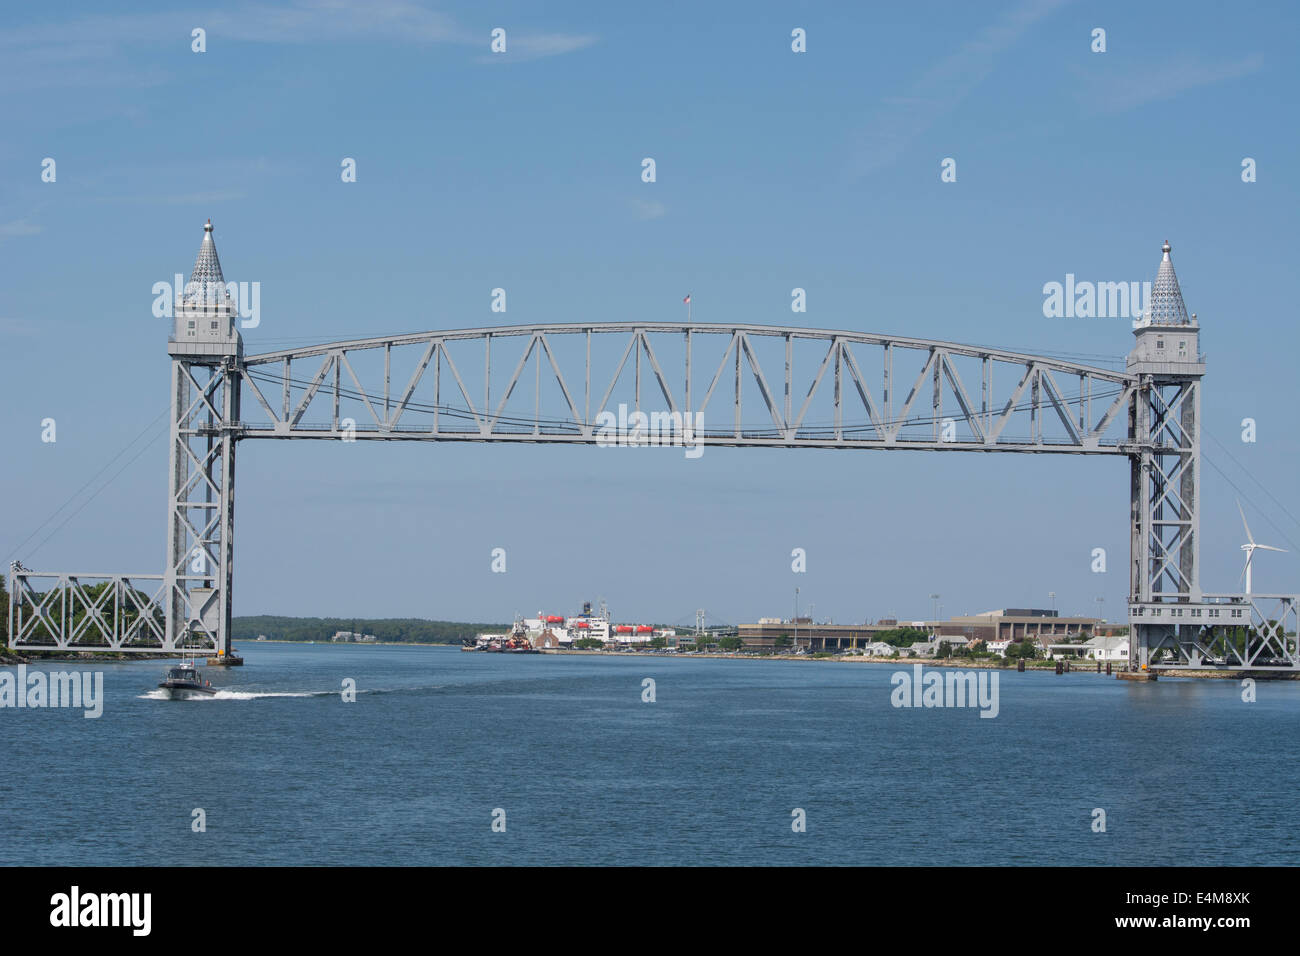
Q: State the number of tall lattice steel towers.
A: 2